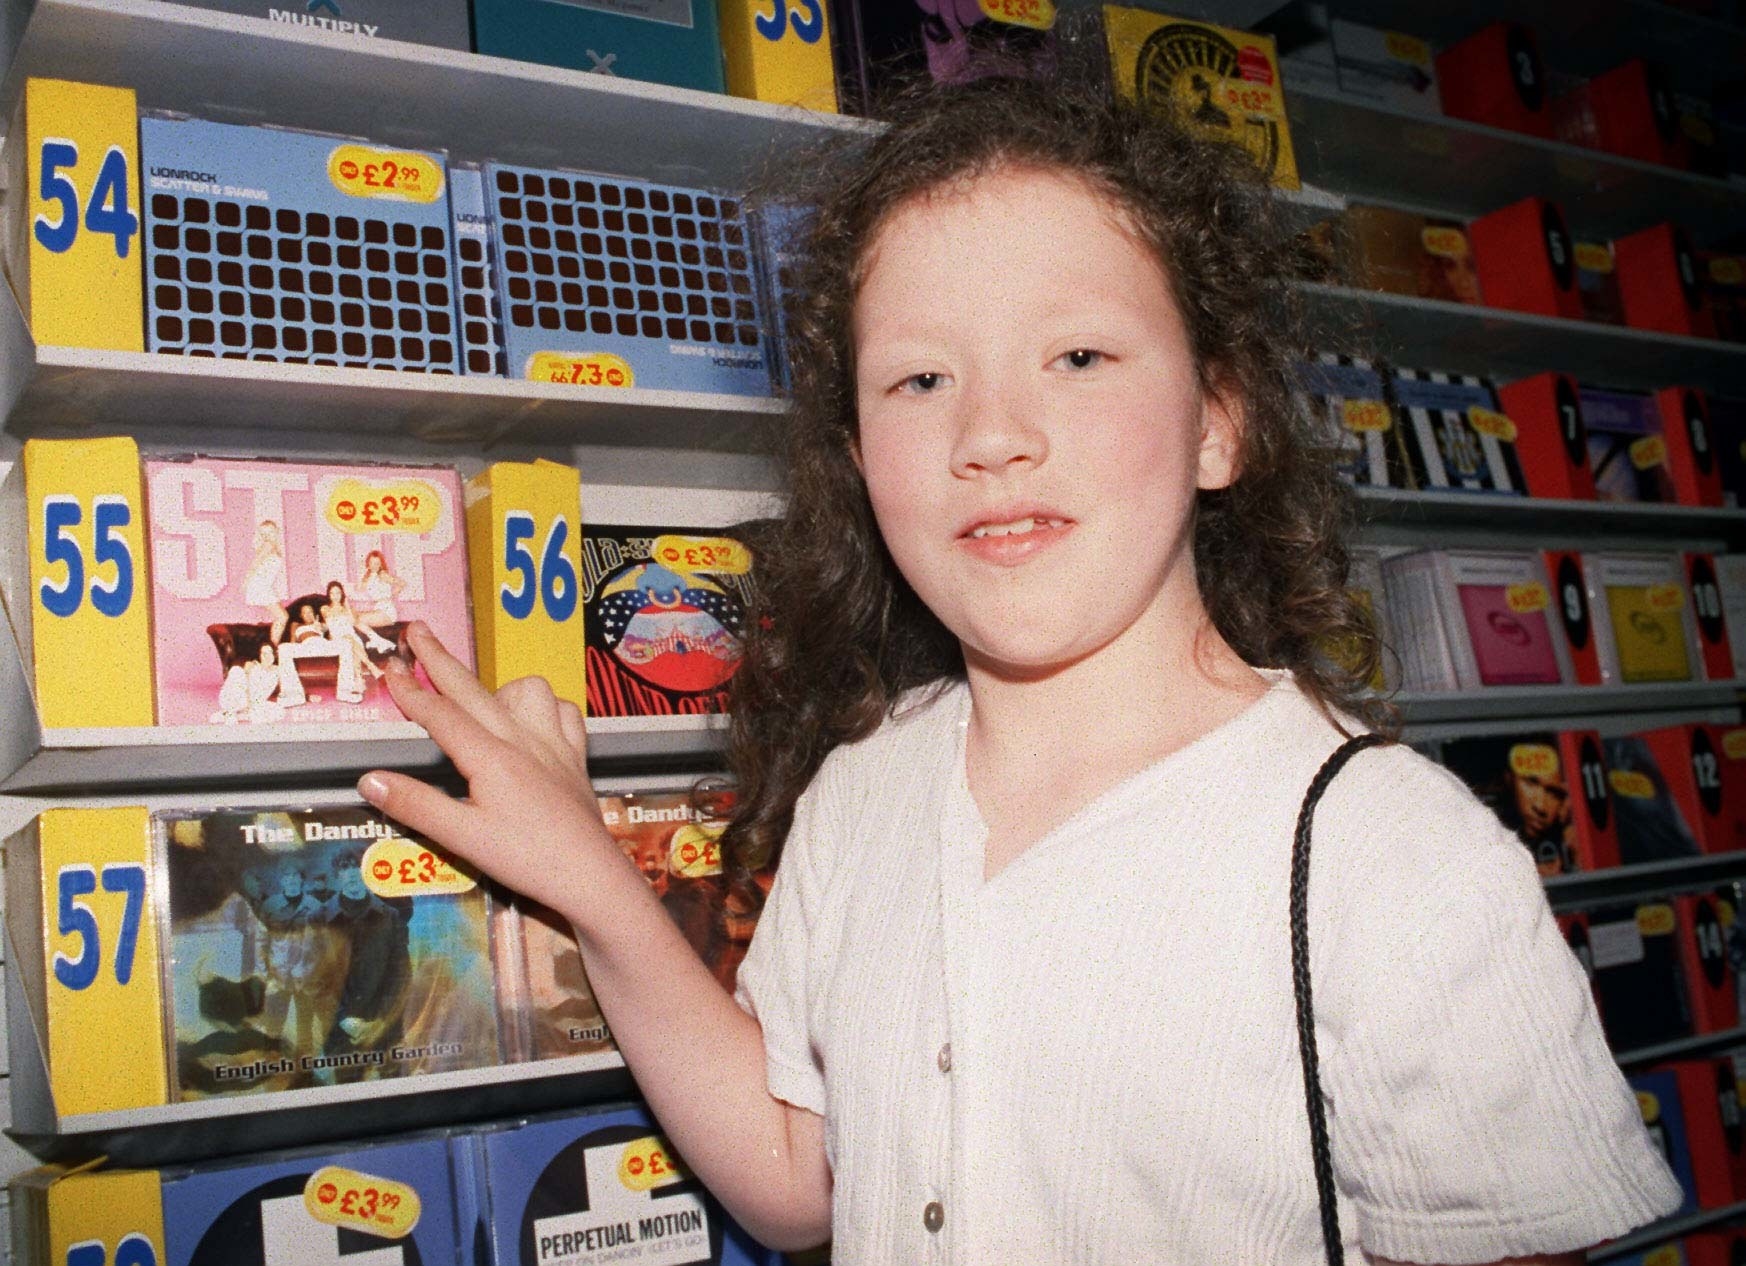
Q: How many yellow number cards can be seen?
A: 6